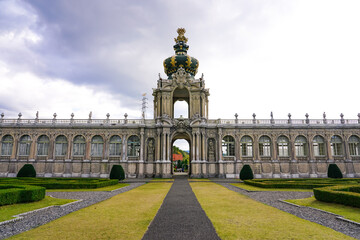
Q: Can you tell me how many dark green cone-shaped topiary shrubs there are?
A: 4